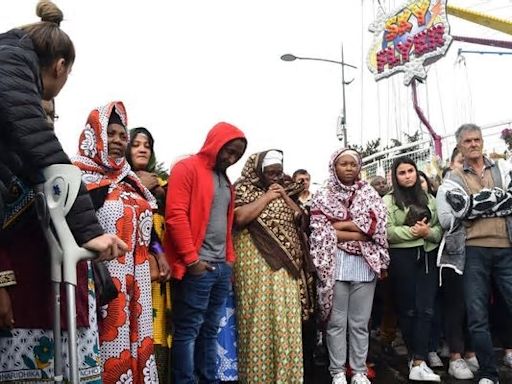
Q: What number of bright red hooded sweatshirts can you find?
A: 1